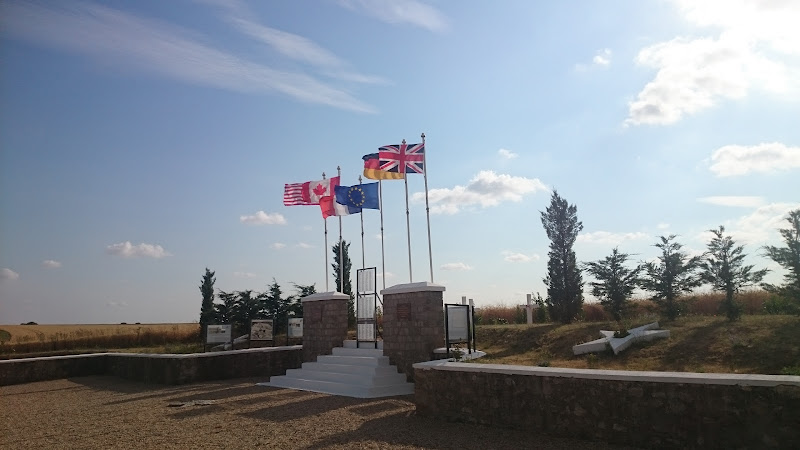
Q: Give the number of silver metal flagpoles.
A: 6